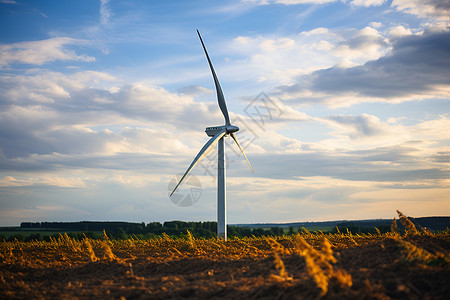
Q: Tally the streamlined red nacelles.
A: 0